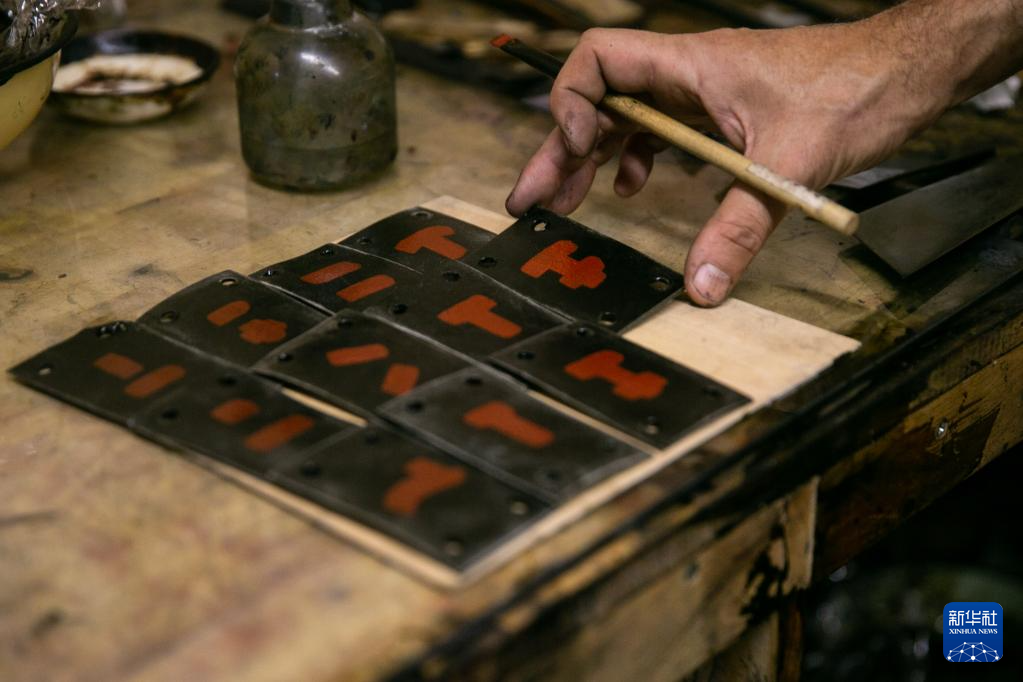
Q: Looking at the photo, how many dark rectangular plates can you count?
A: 11